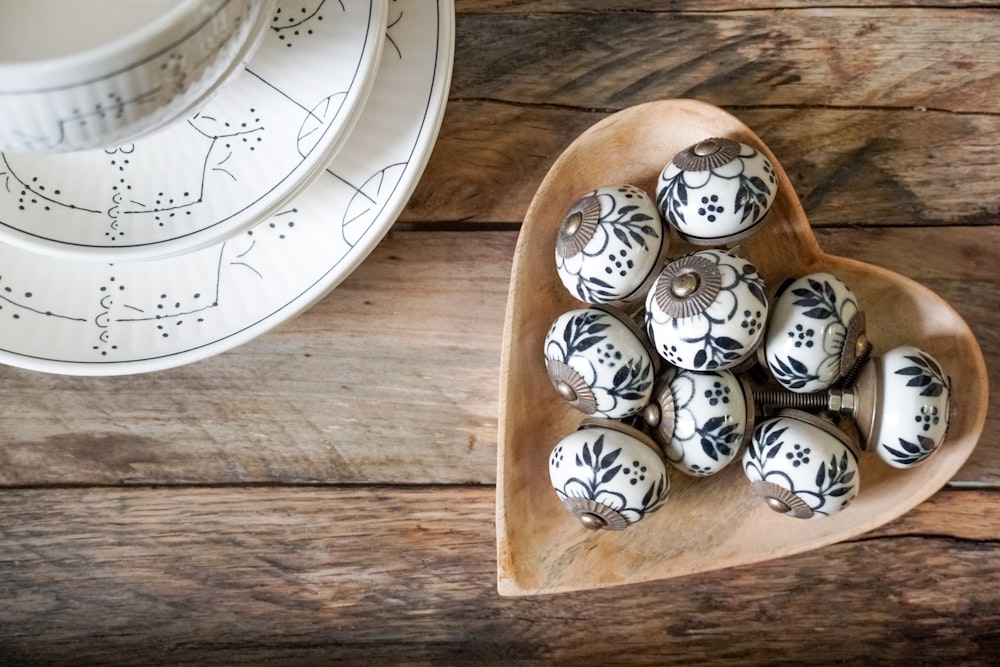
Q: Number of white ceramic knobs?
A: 9